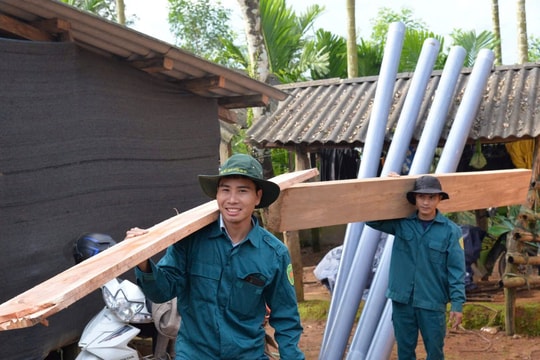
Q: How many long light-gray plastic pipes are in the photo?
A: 4